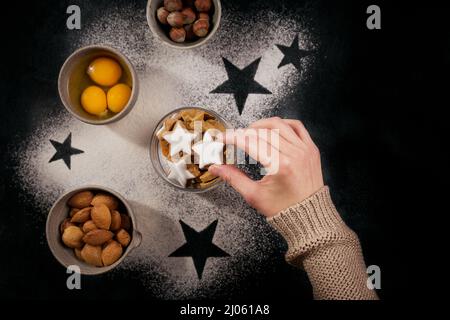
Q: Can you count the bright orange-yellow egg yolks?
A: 3